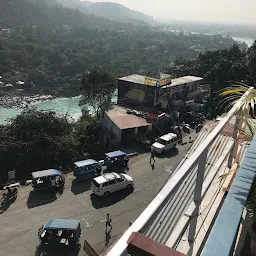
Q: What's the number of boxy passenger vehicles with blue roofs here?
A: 4